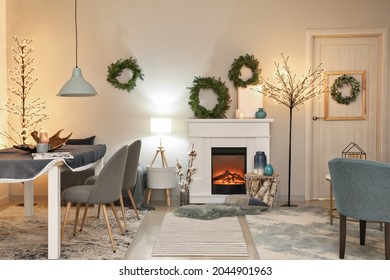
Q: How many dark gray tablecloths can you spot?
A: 1